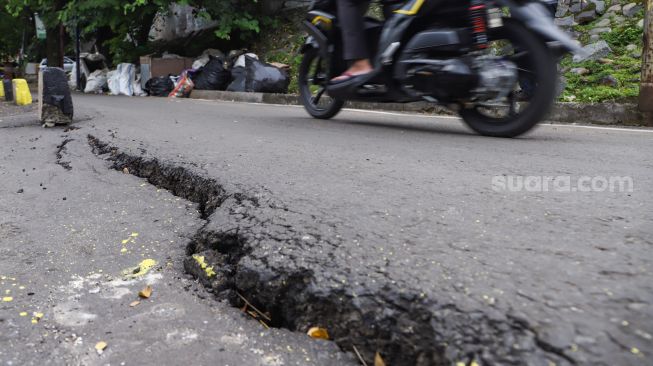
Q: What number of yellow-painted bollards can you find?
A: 2